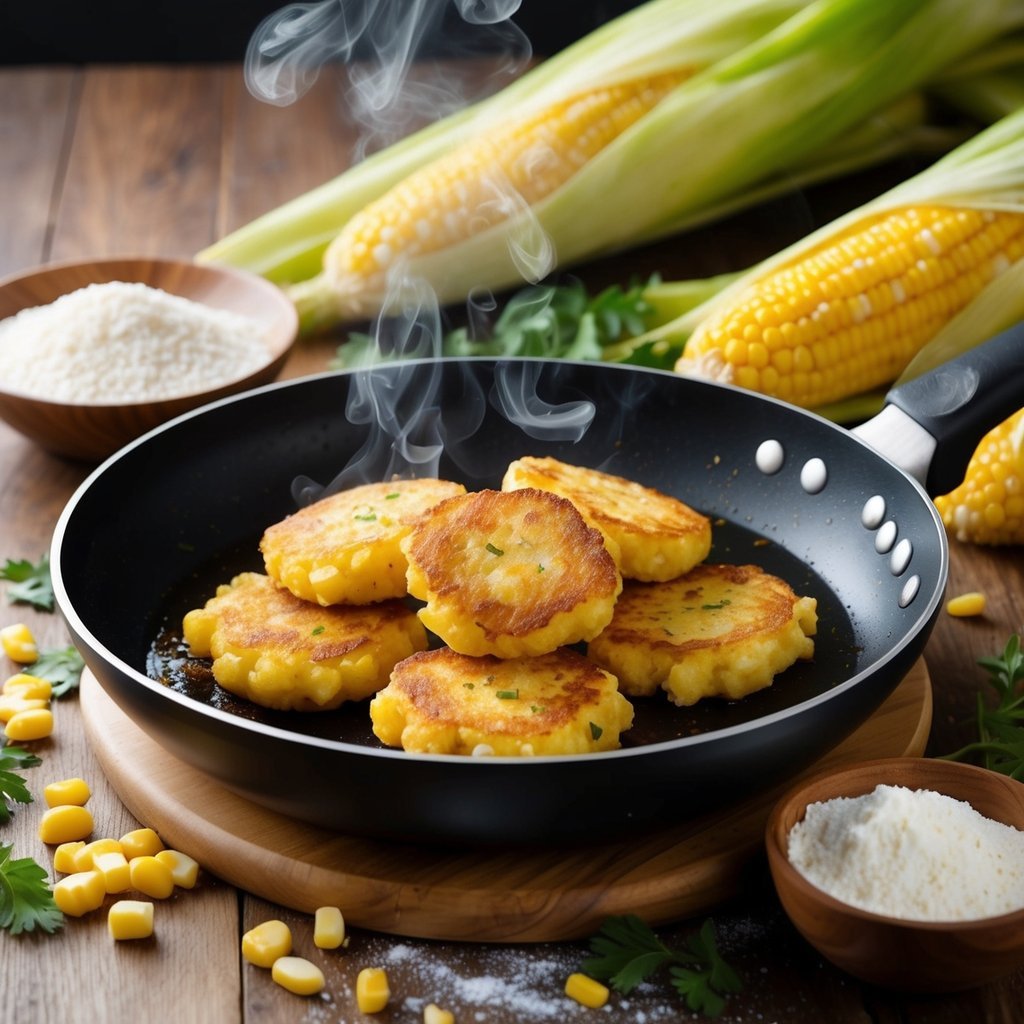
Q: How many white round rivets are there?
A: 6